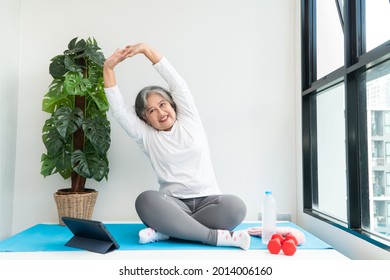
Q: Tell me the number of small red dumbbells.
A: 2